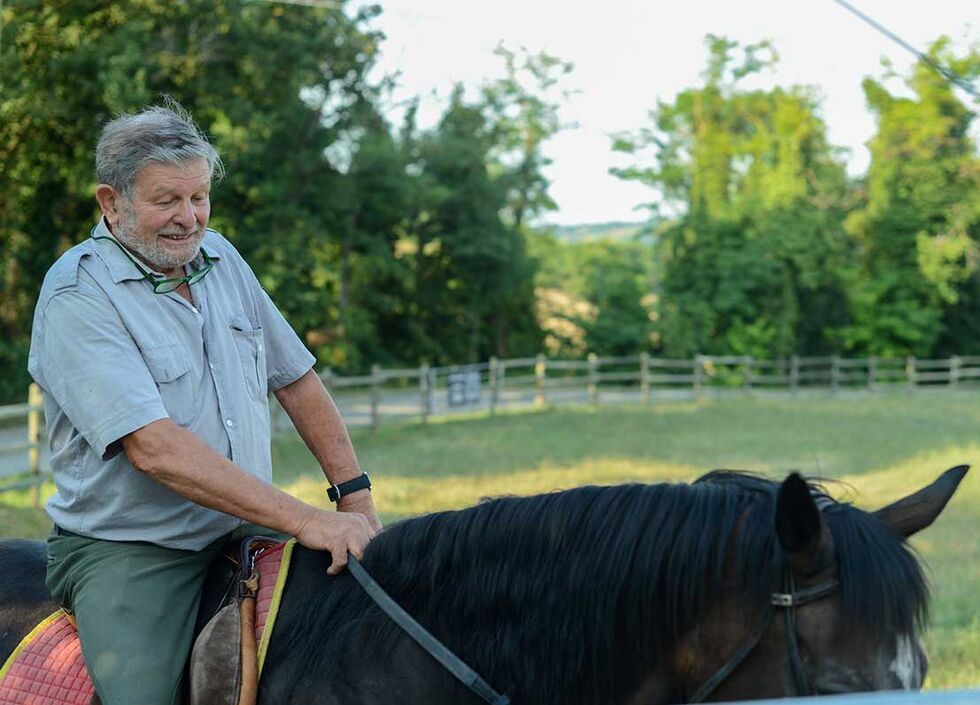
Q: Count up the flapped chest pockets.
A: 2